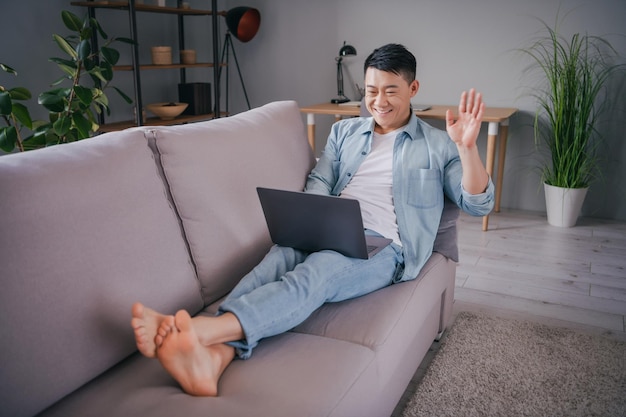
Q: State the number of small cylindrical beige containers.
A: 2